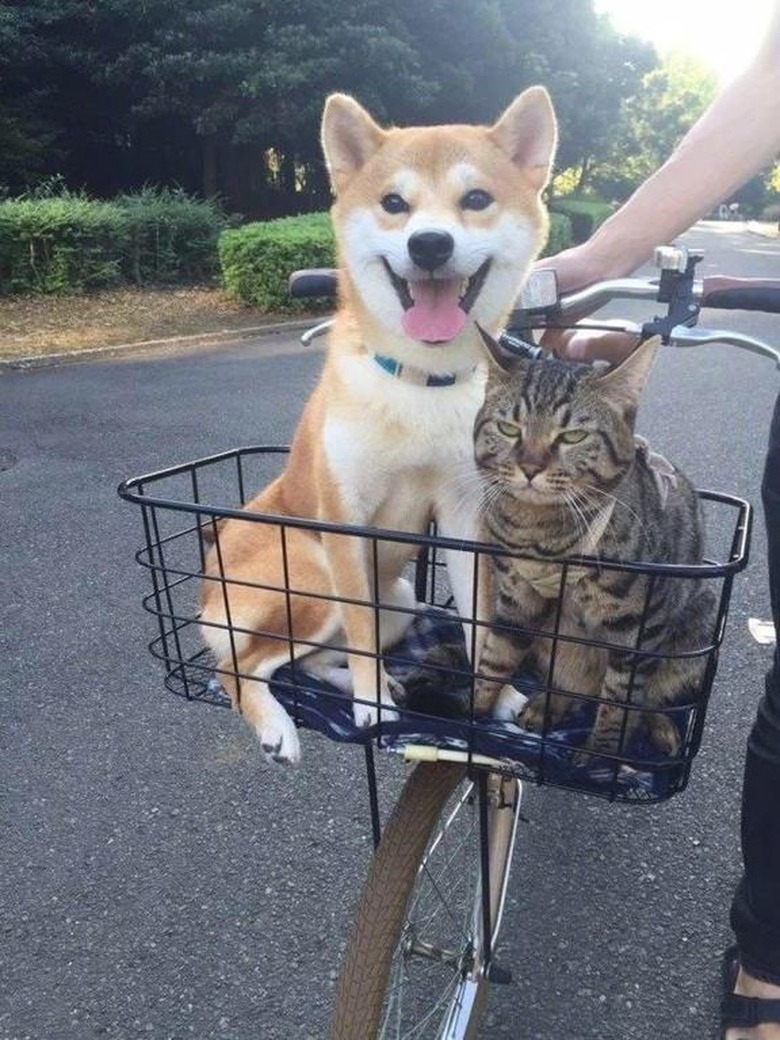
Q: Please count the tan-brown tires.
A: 1